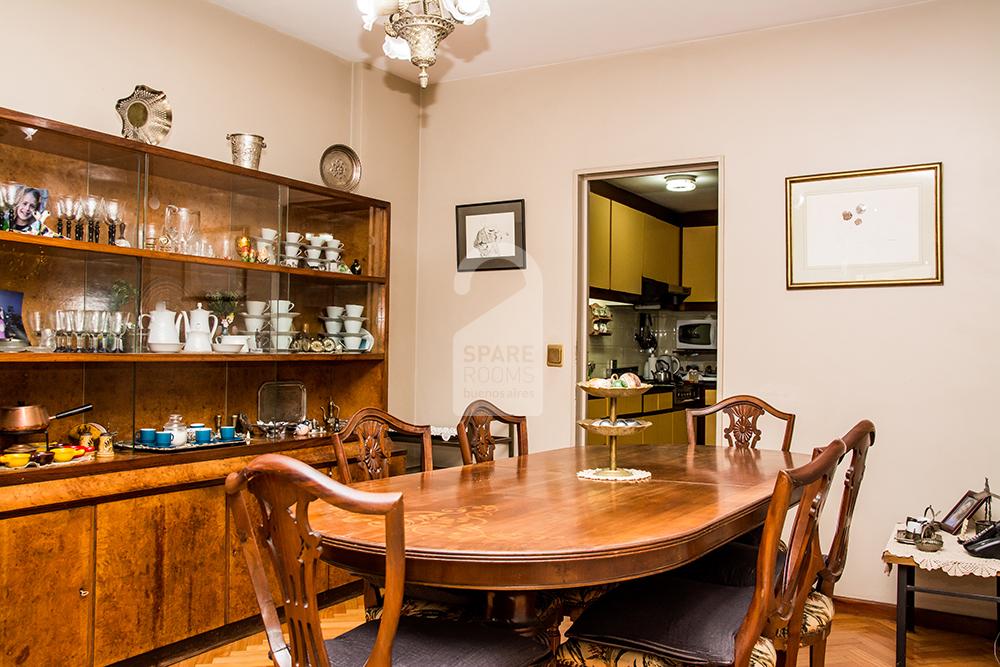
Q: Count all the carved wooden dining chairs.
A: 6